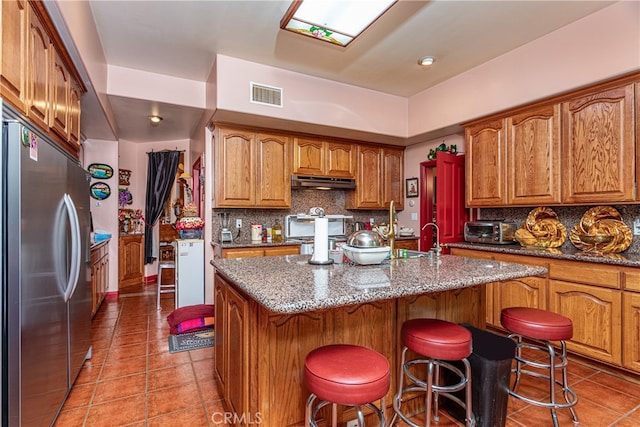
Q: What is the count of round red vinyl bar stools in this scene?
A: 3